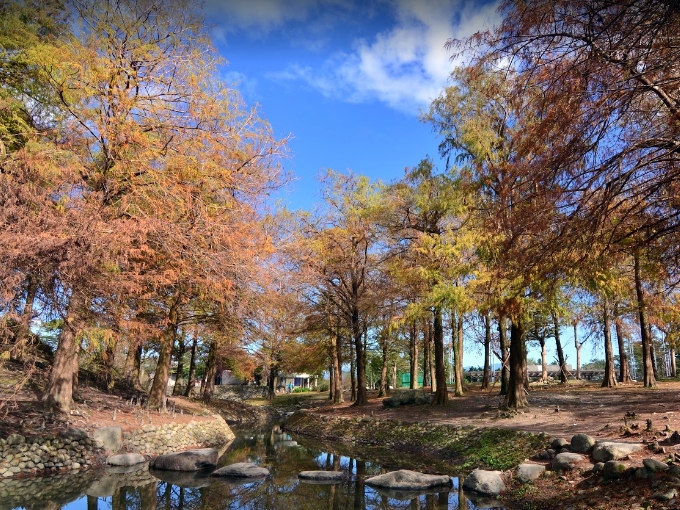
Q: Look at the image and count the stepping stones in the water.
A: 6